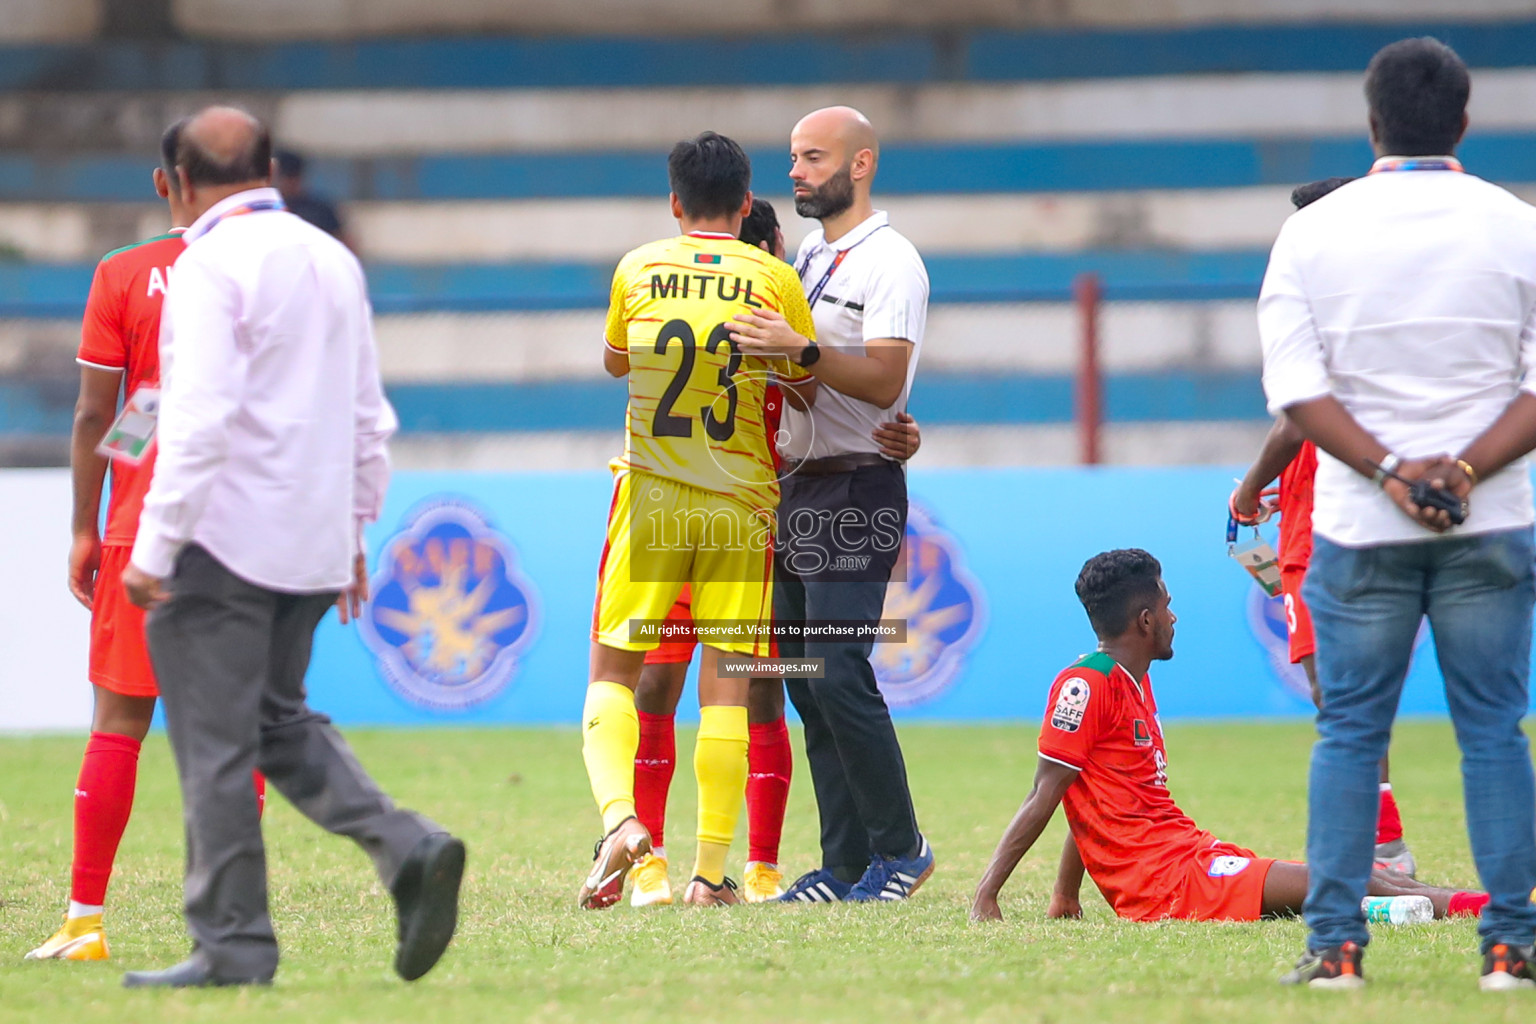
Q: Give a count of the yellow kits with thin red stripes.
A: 1